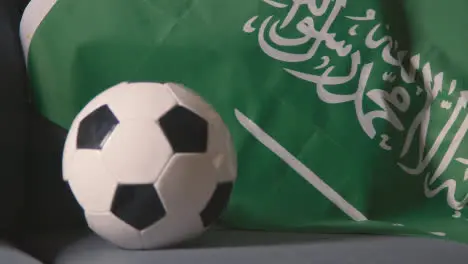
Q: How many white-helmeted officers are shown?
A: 0